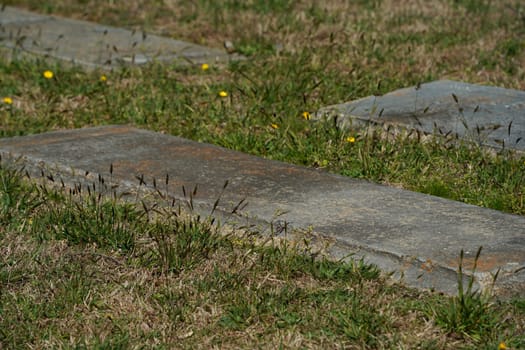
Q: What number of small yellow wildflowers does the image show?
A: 9